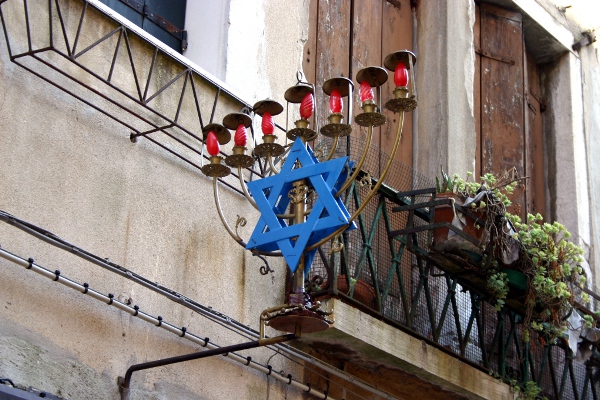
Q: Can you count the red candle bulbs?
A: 7